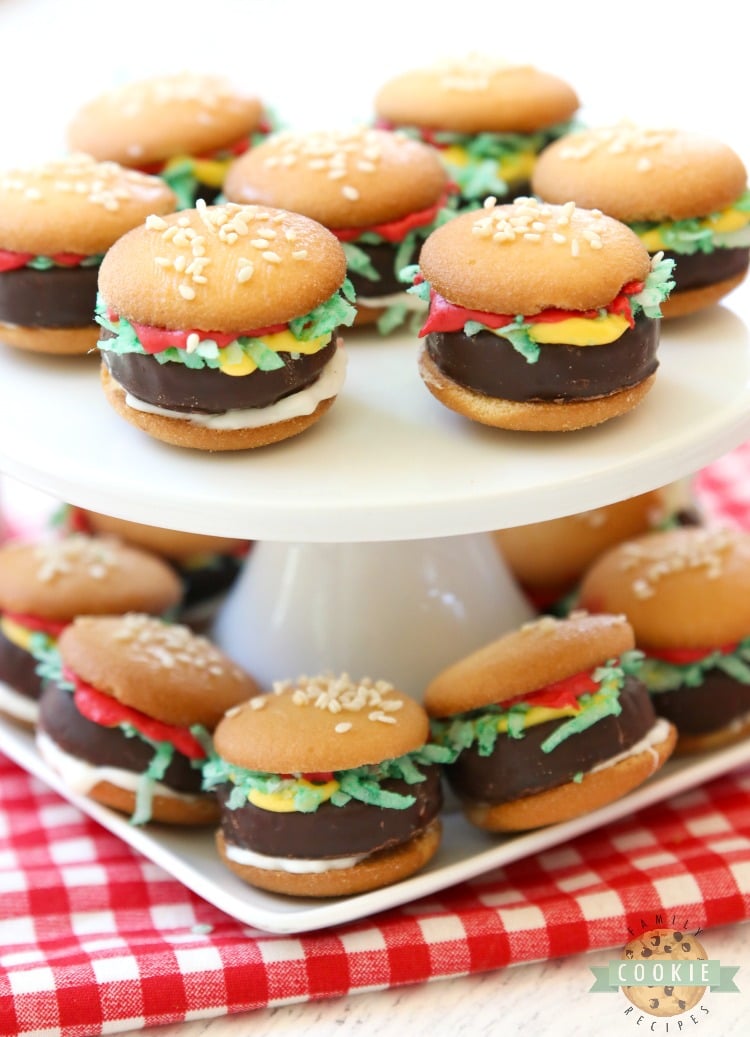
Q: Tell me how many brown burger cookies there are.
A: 14